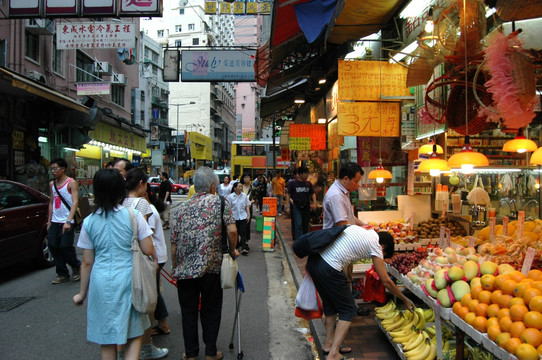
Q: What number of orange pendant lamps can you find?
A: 6